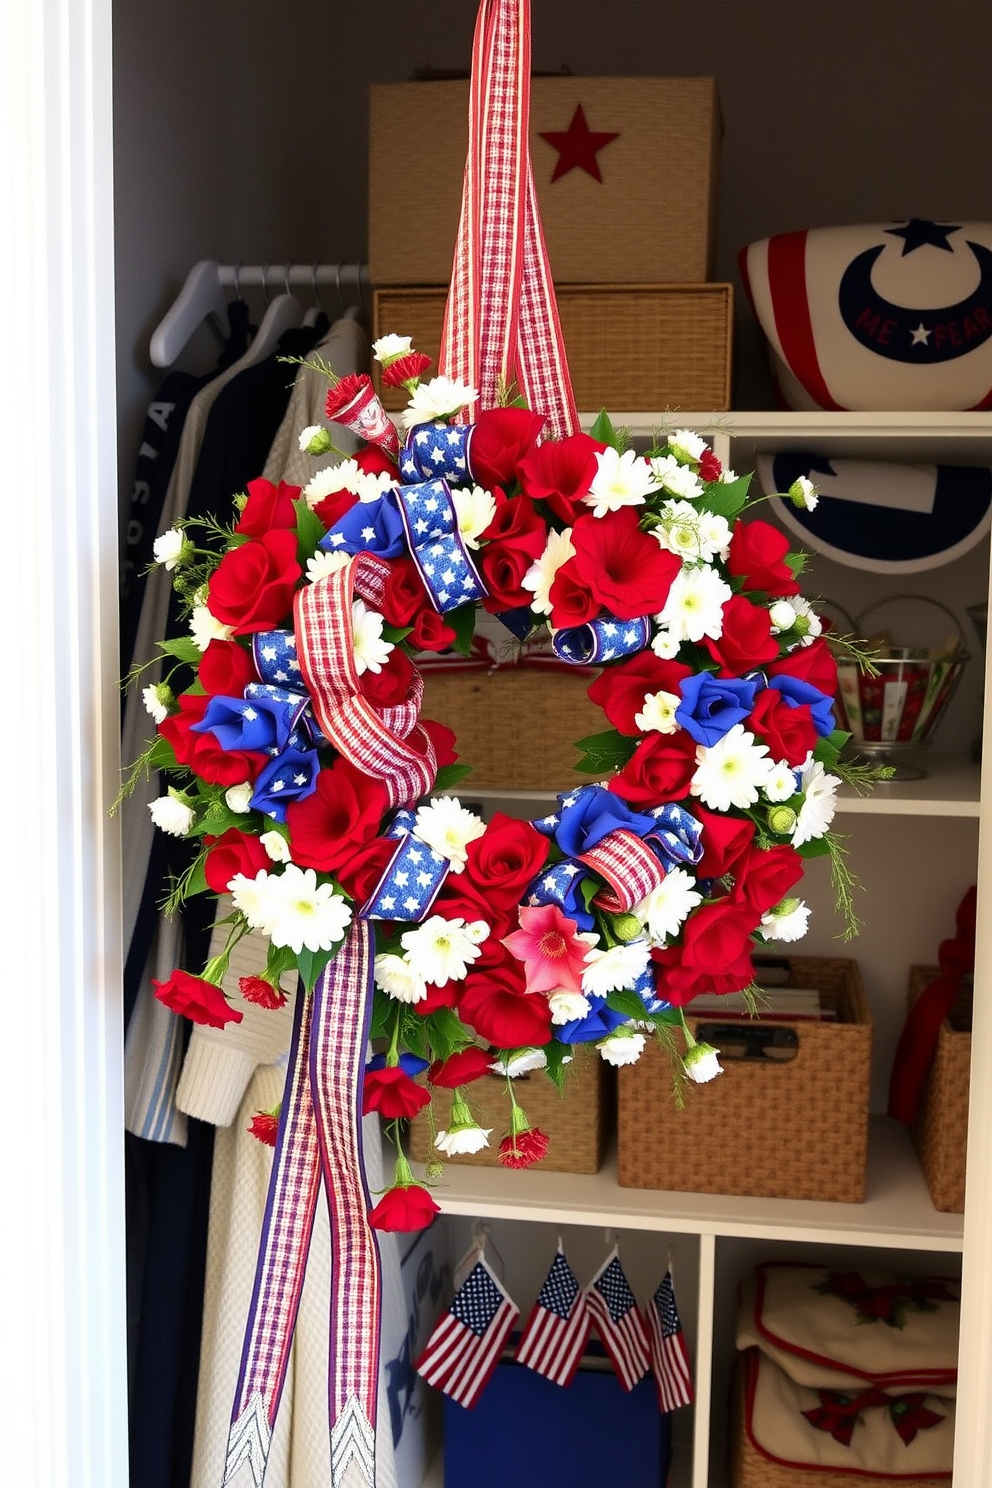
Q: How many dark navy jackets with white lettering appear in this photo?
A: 1